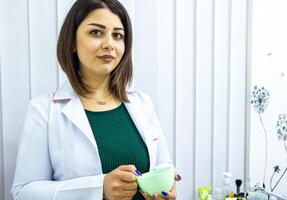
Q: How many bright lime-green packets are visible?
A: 1